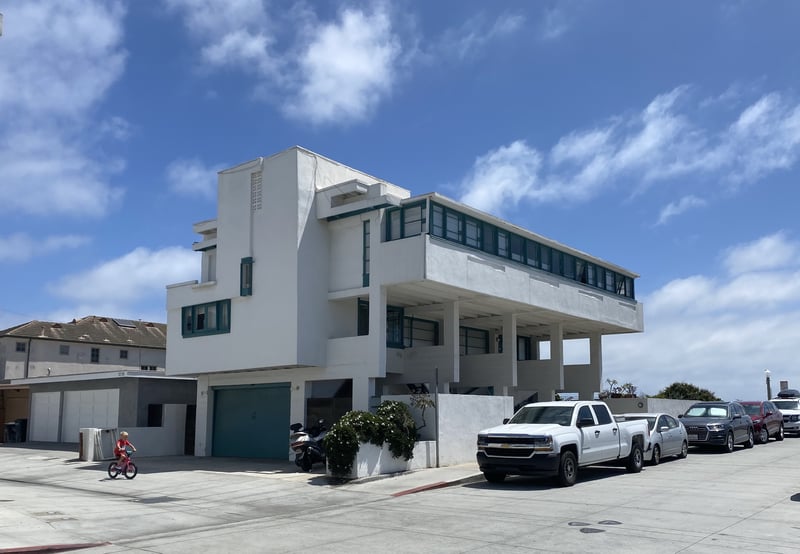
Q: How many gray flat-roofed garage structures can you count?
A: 1